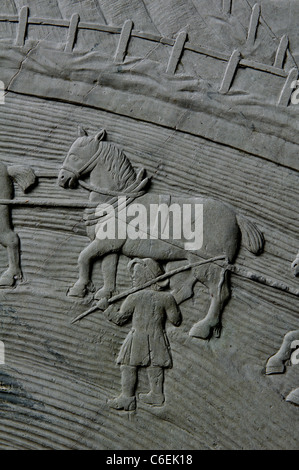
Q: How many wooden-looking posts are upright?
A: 9